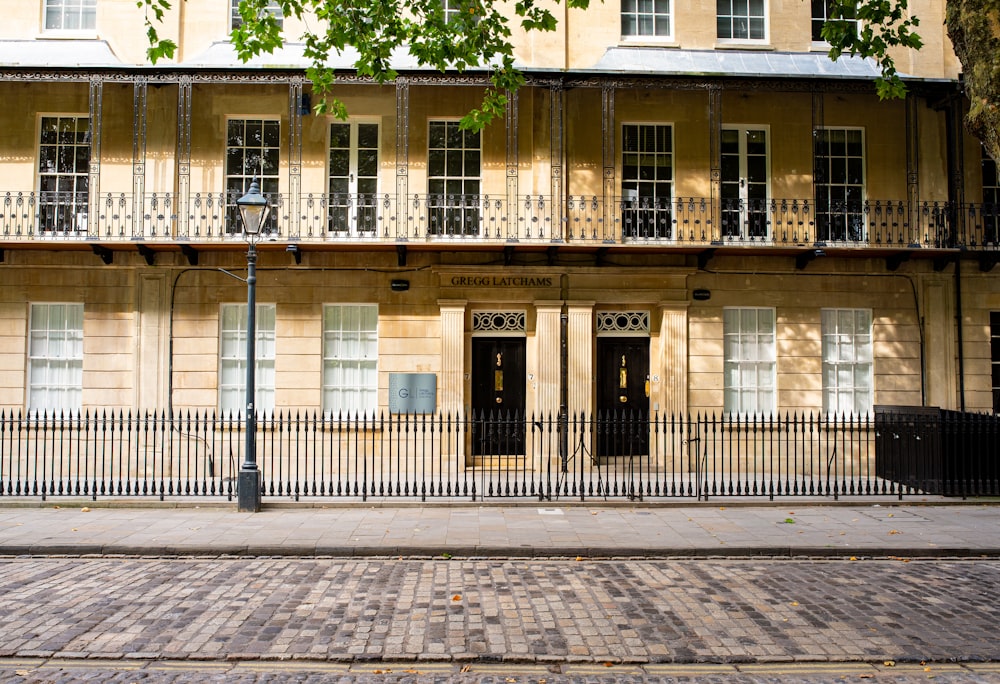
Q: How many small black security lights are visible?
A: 2